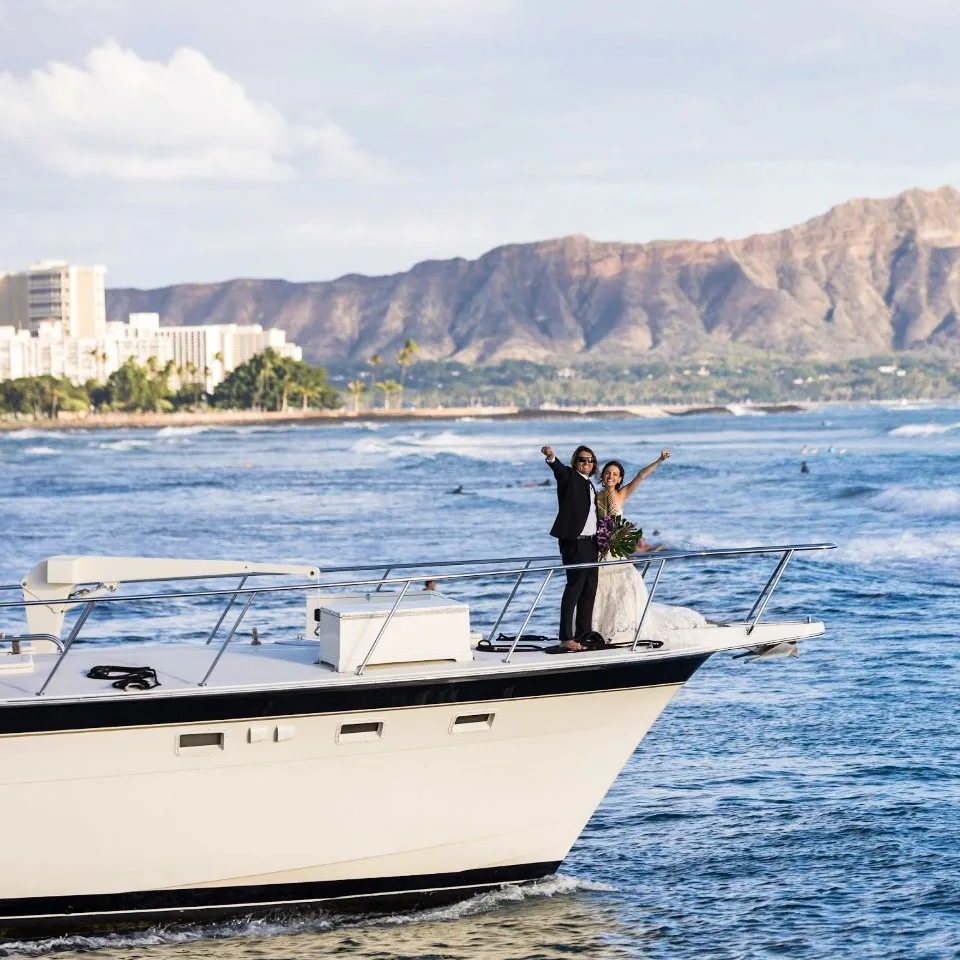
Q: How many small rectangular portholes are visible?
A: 3